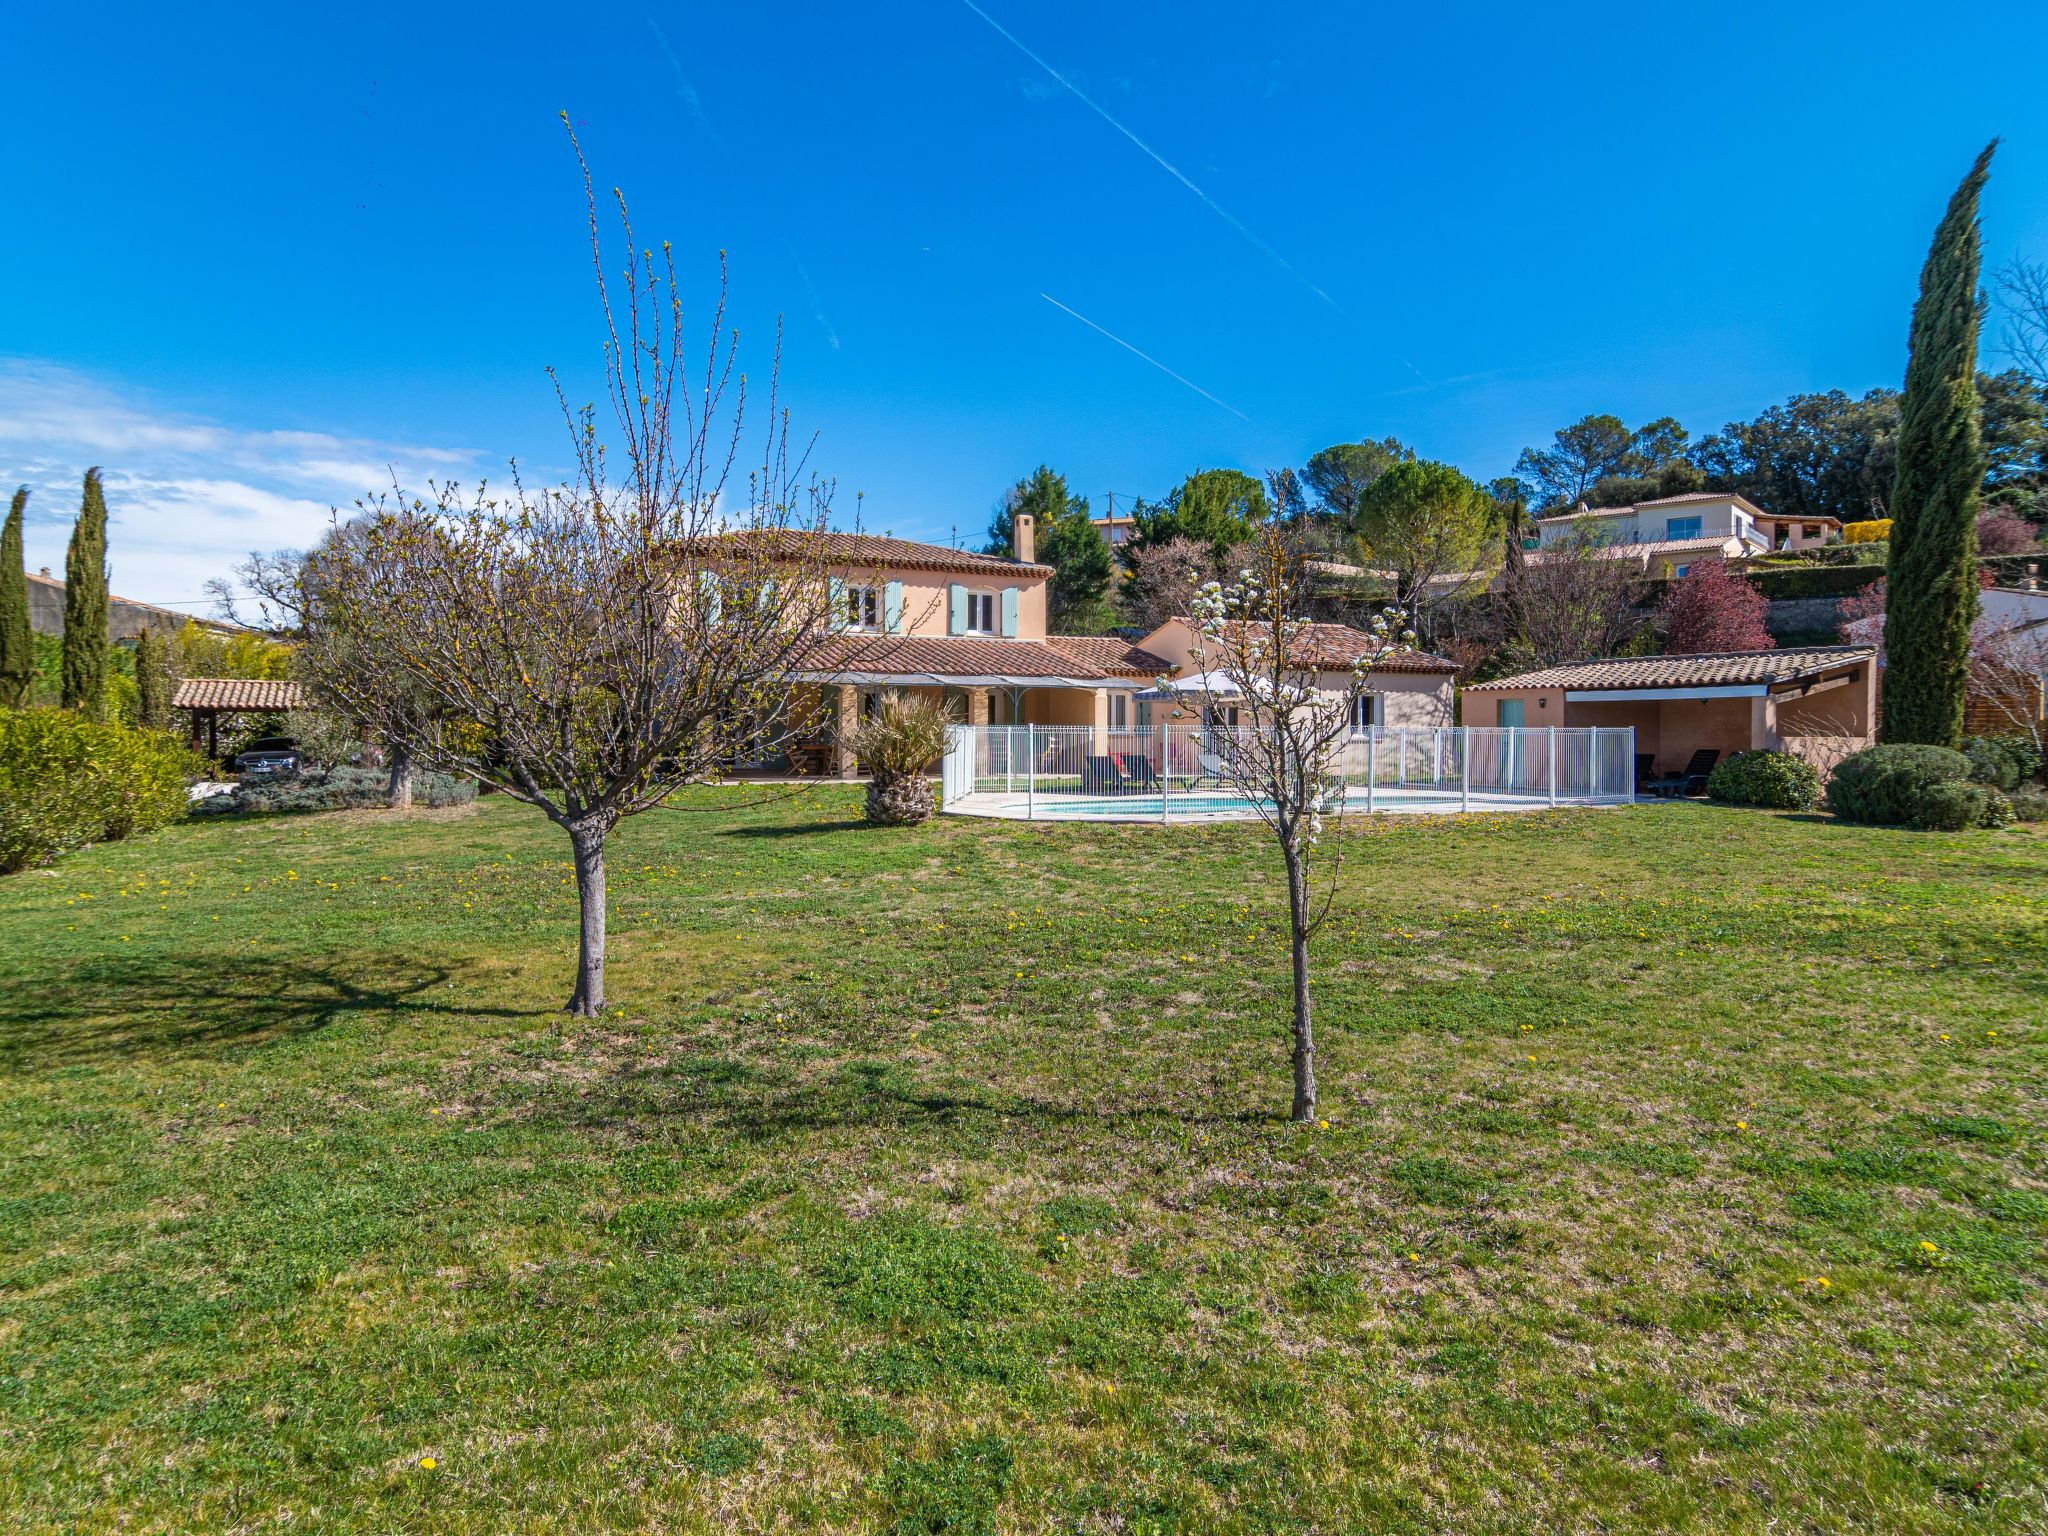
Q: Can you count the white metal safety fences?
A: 1